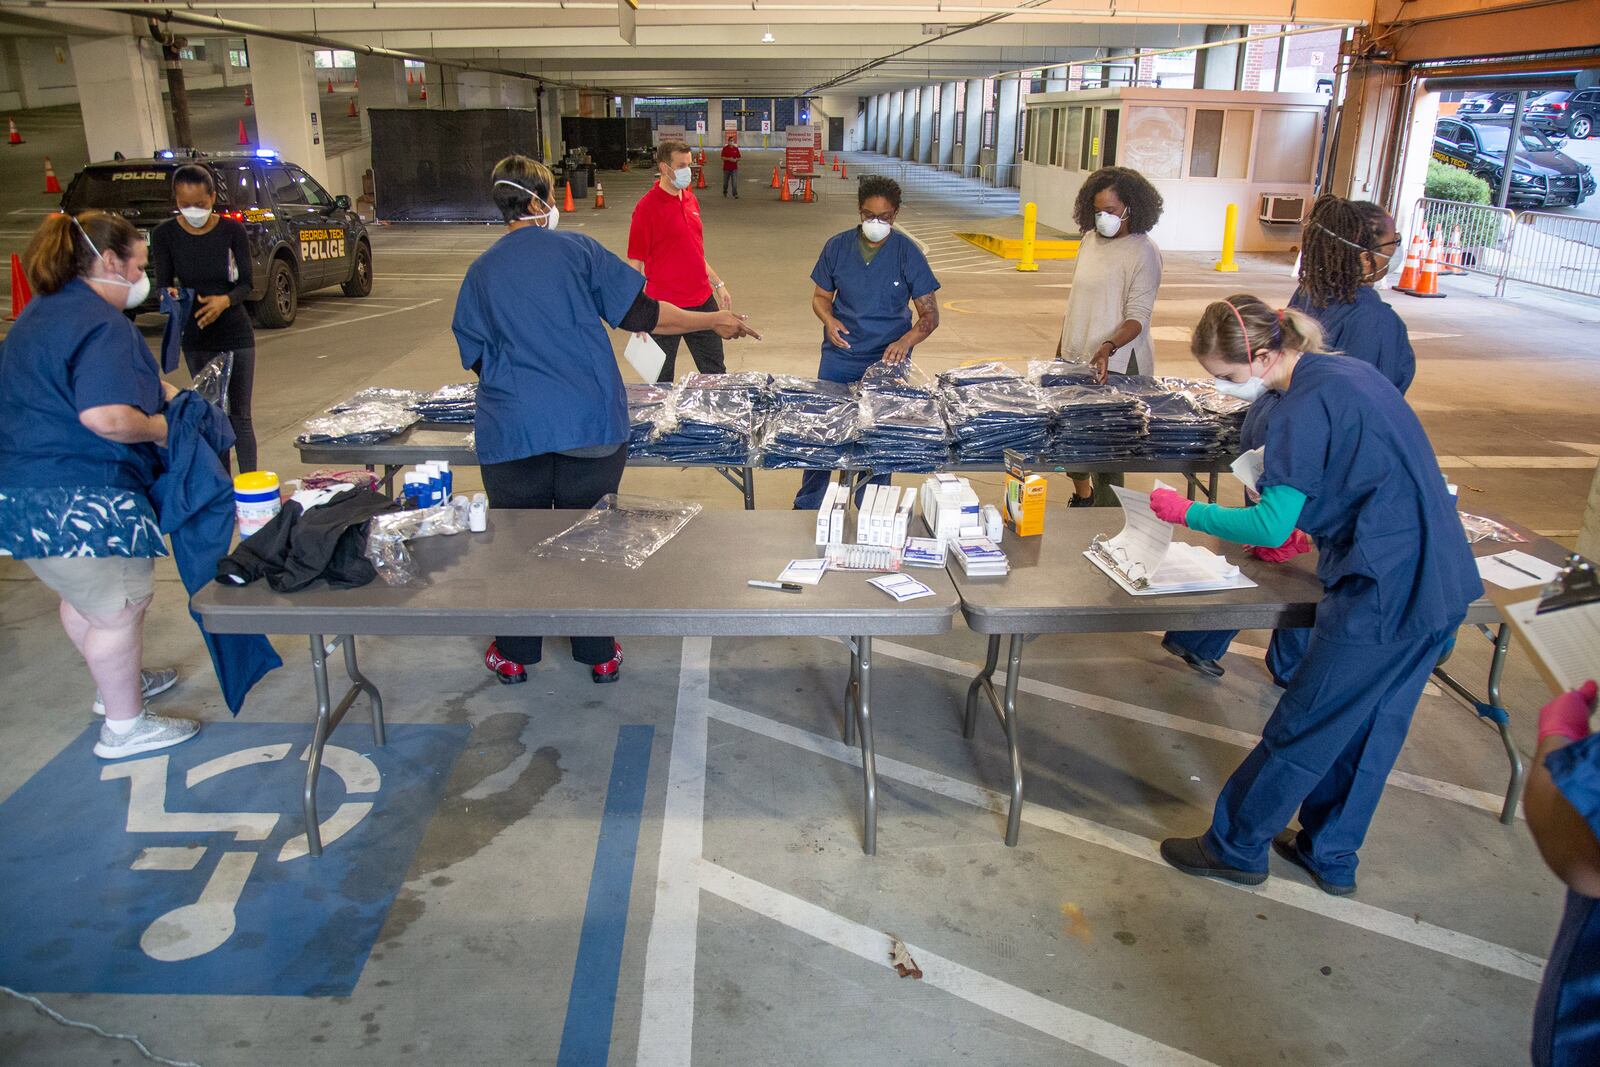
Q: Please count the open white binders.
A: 1